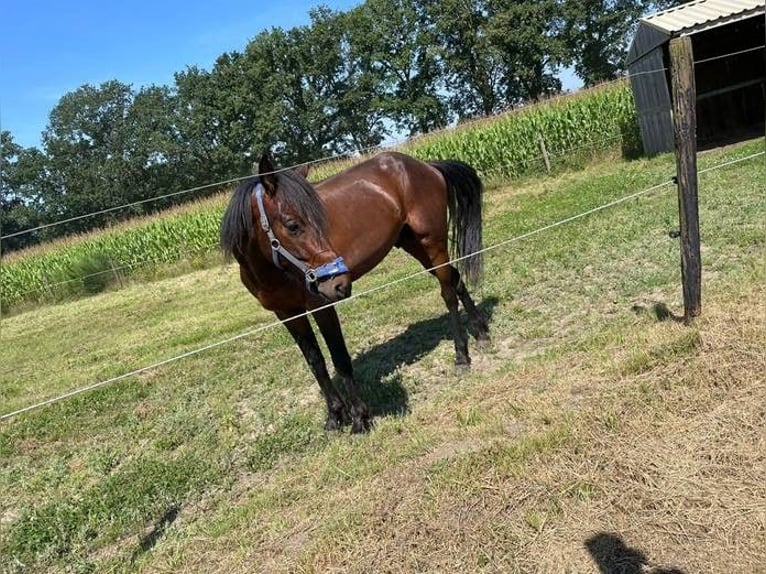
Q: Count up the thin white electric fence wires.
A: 2